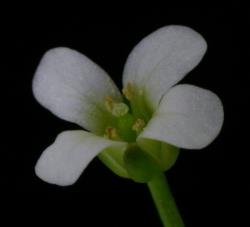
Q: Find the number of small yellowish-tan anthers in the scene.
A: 4